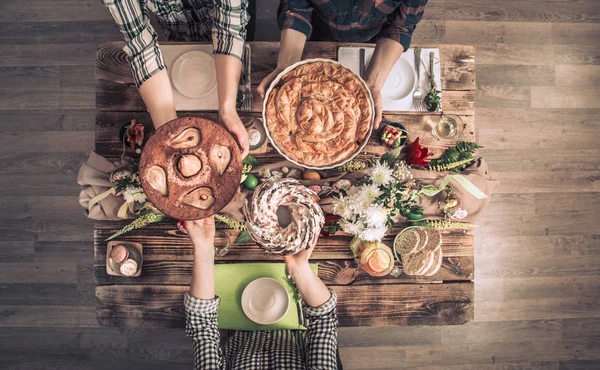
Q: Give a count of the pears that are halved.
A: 4